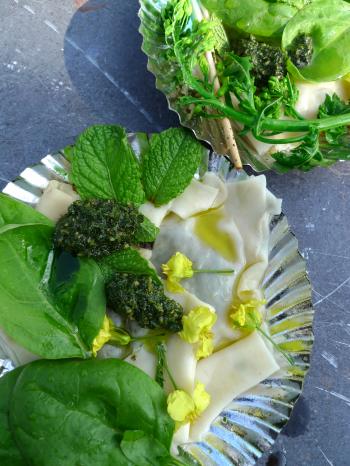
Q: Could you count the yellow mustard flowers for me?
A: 5